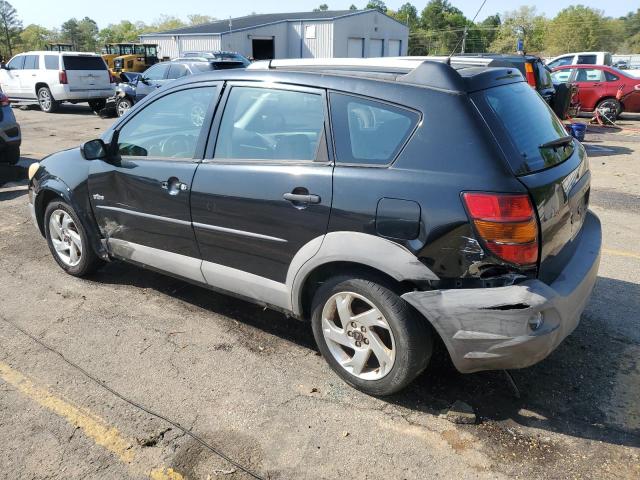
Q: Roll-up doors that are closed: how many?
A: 3